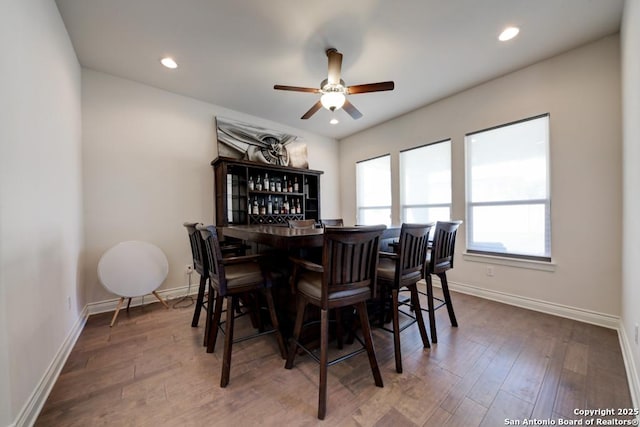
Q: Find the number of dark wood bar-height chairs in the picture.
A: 7